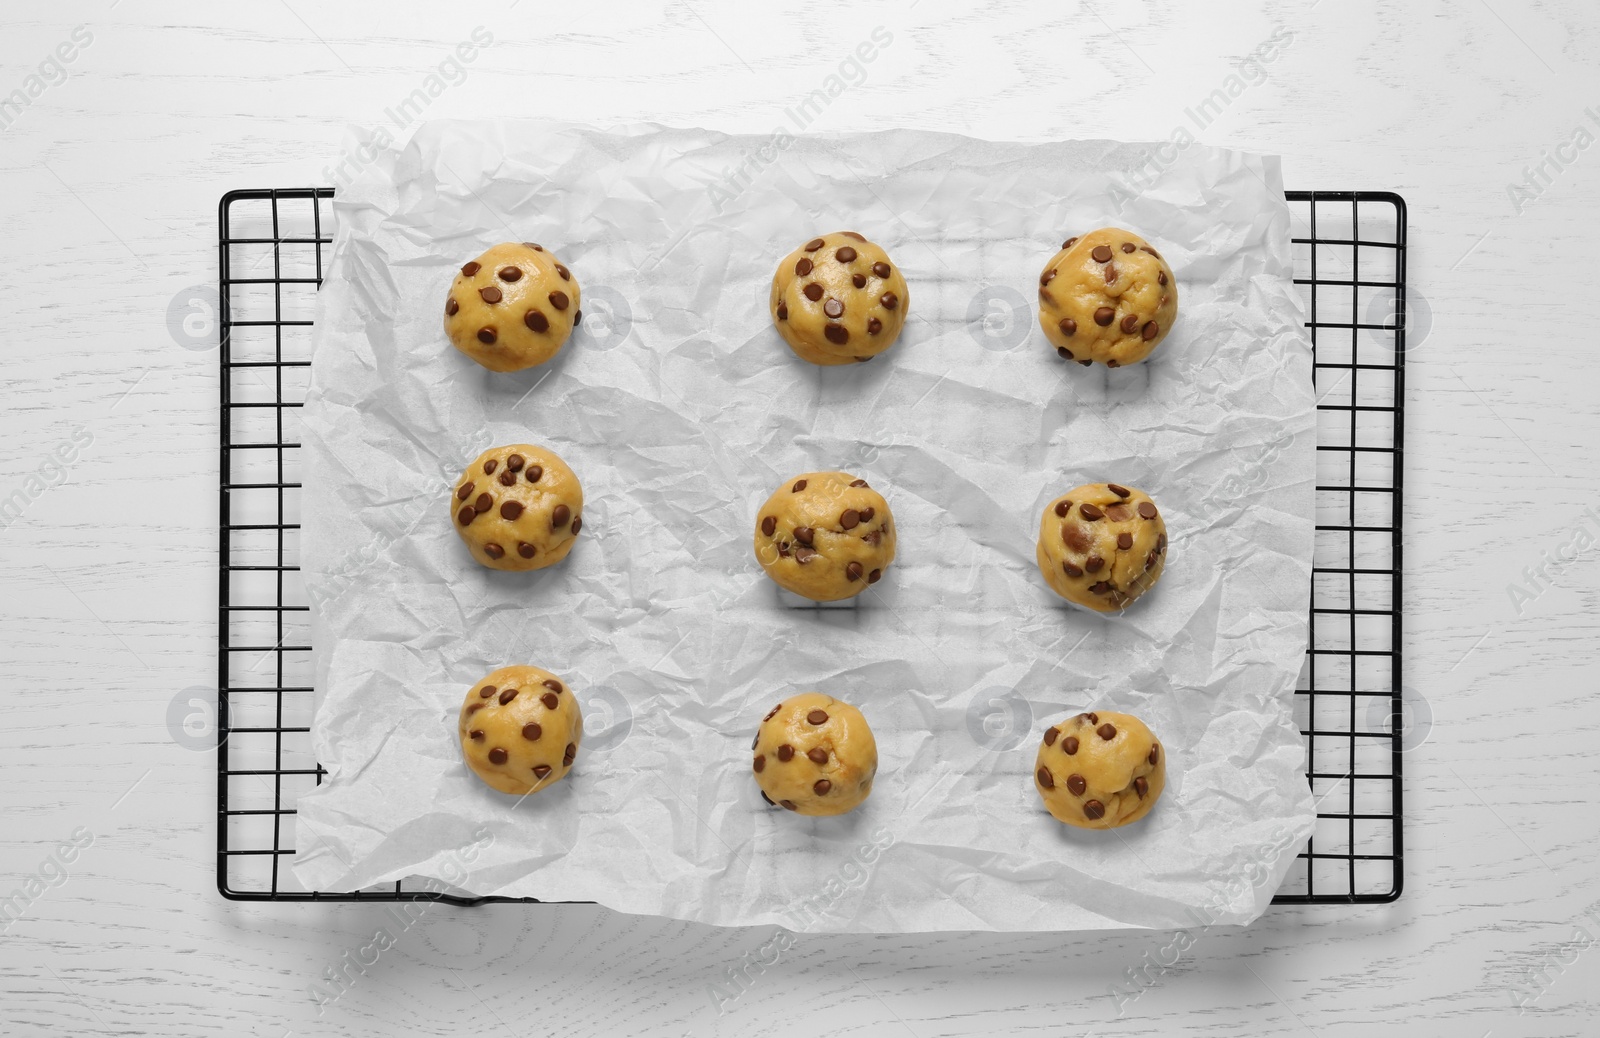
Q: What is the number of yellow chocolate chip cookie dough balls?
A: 9